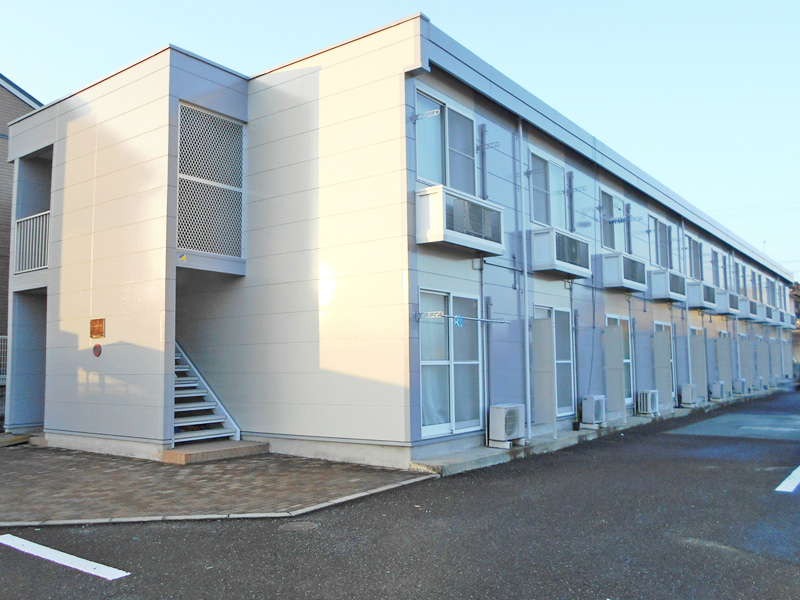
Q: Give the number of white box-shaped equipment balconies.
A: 10